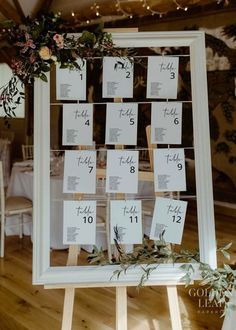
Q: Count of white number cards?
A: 12